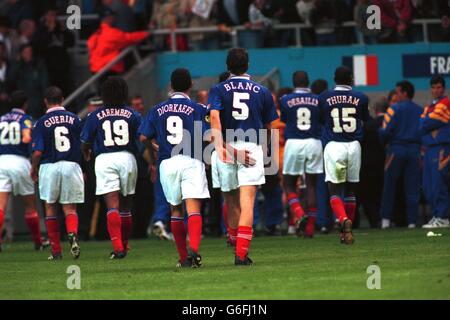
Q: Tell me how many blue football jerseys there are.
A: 7